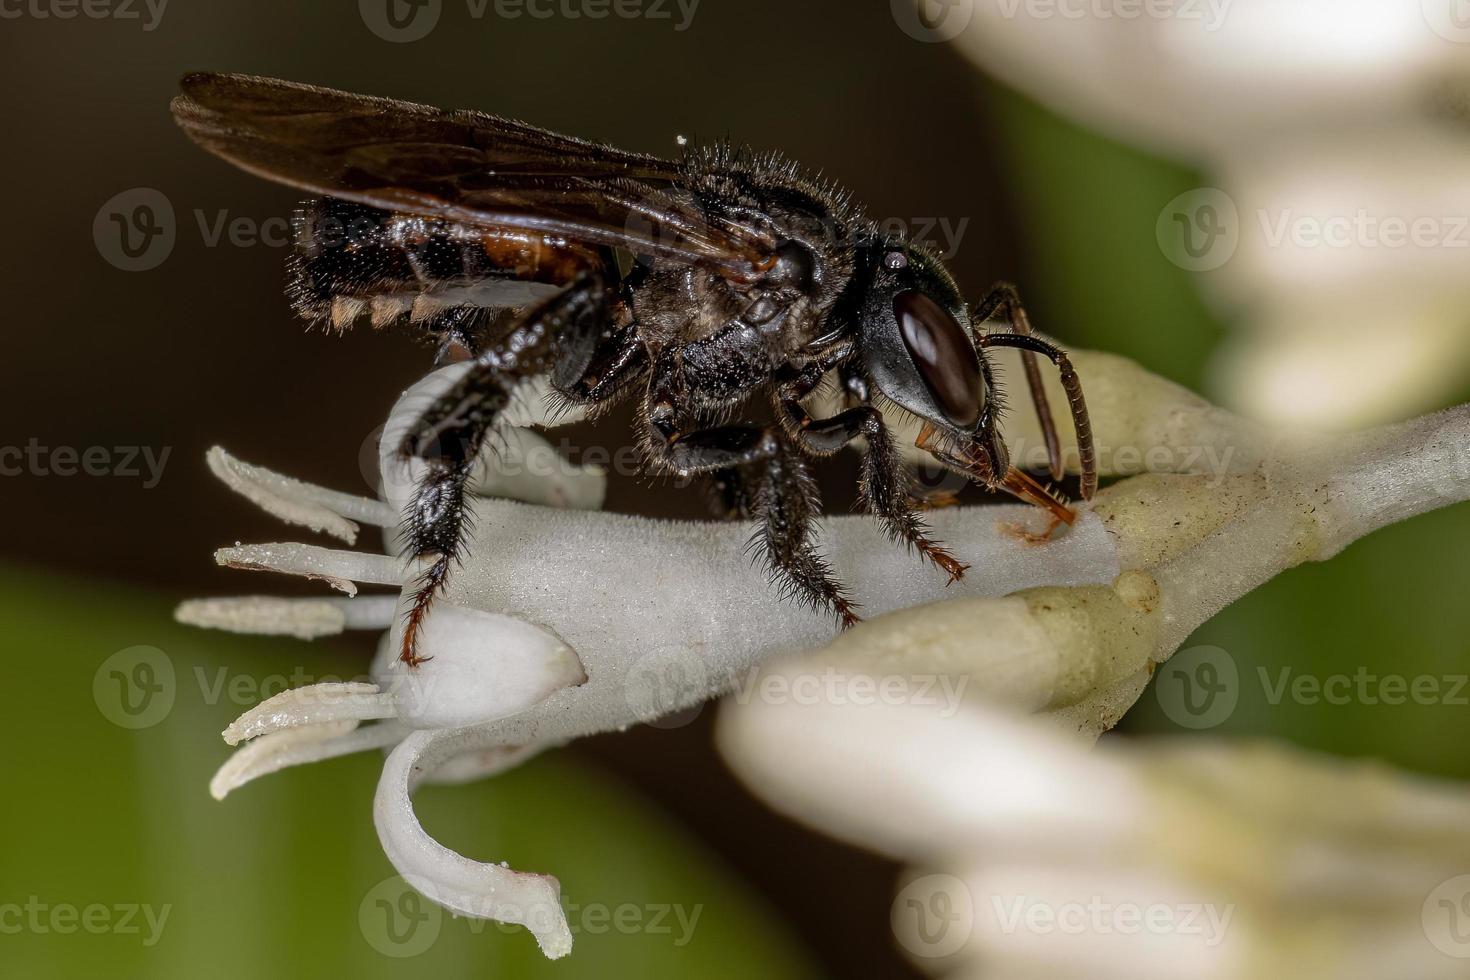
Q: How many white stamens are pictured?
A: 5